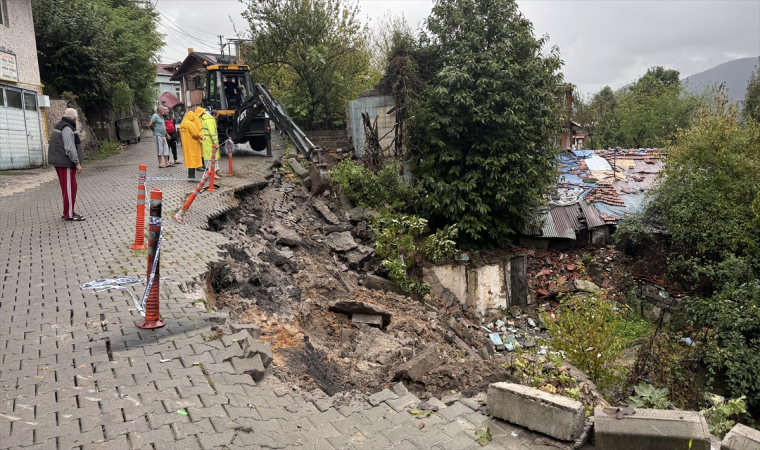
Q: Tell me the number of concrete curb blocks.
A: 3